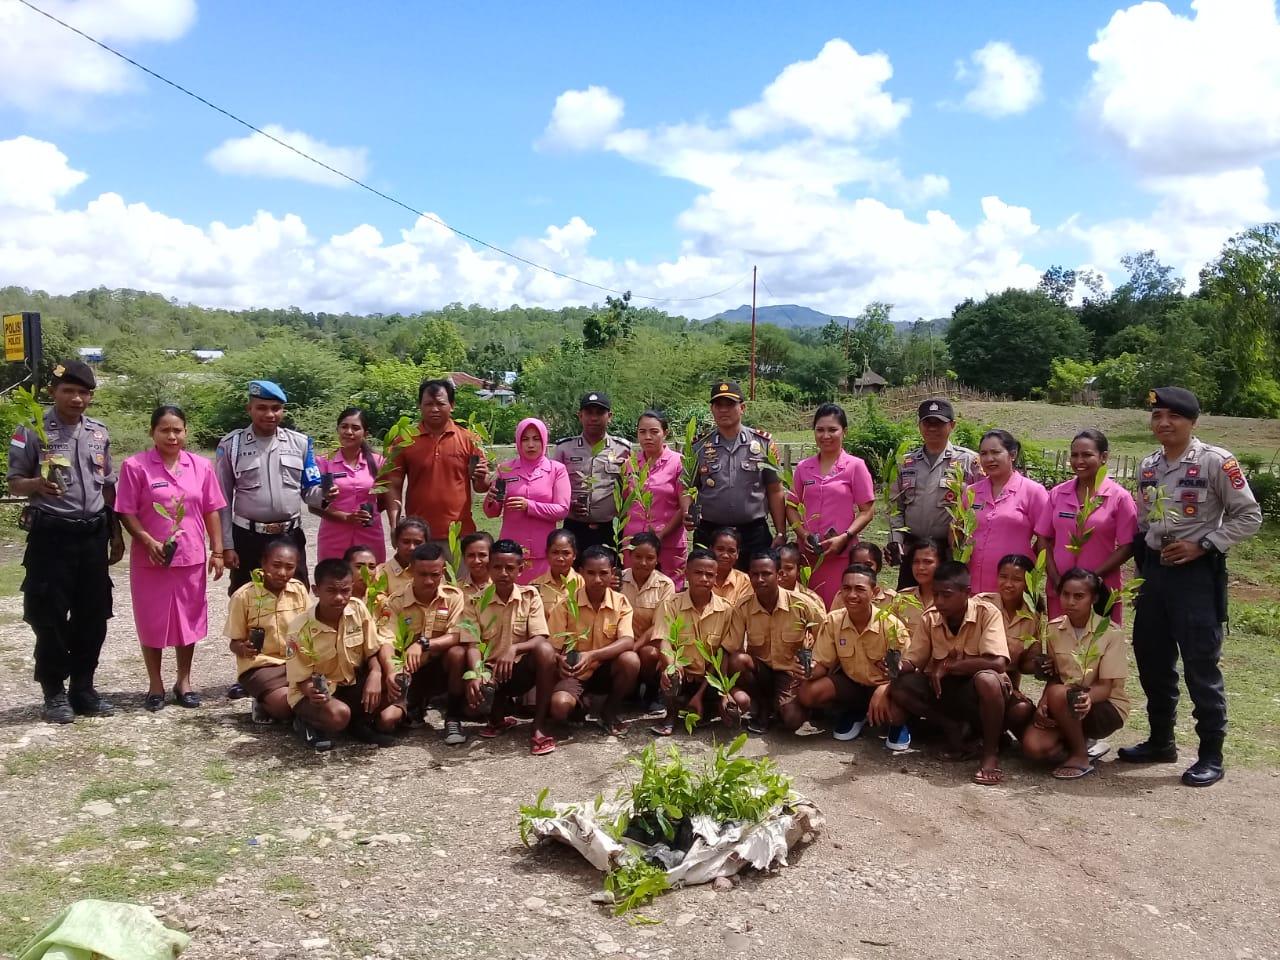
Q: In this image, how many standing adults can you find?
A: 14